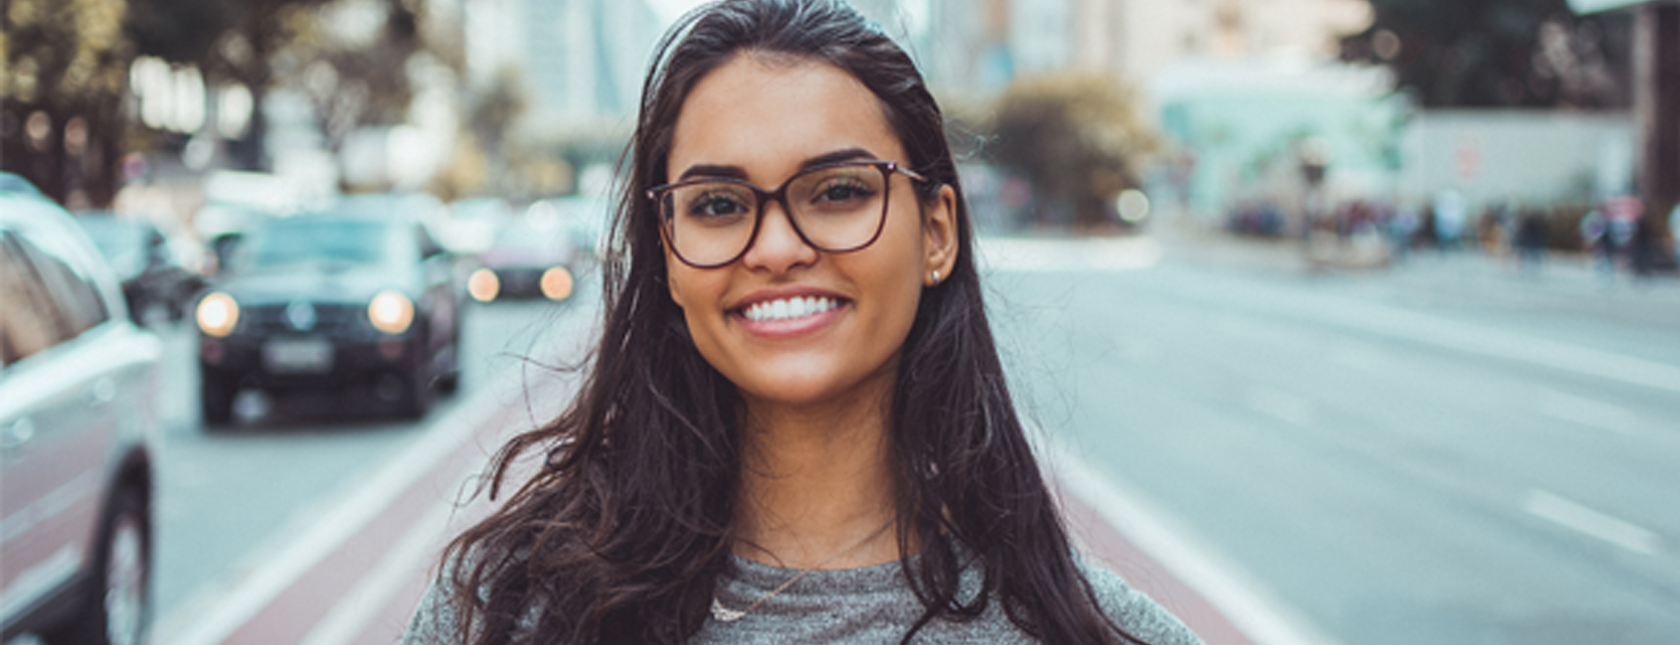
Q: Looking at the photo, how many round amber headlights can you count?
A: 4